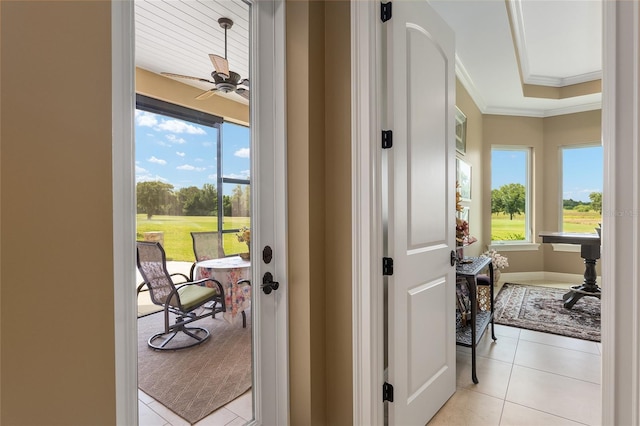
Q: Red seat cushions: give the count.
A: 0